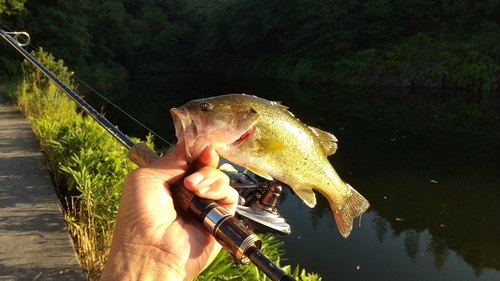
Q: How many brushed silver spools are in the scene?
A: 1